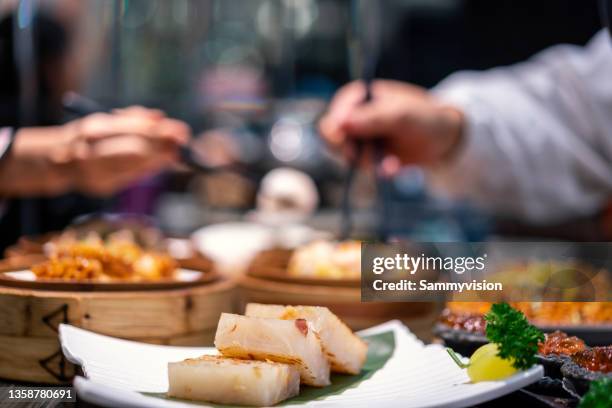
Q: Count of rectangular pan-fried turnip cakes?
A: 3